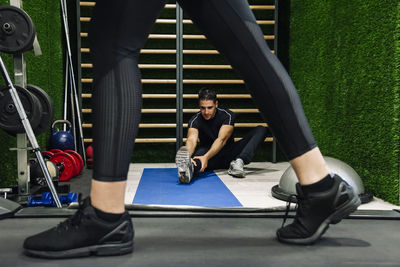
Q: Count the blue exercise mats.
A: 1